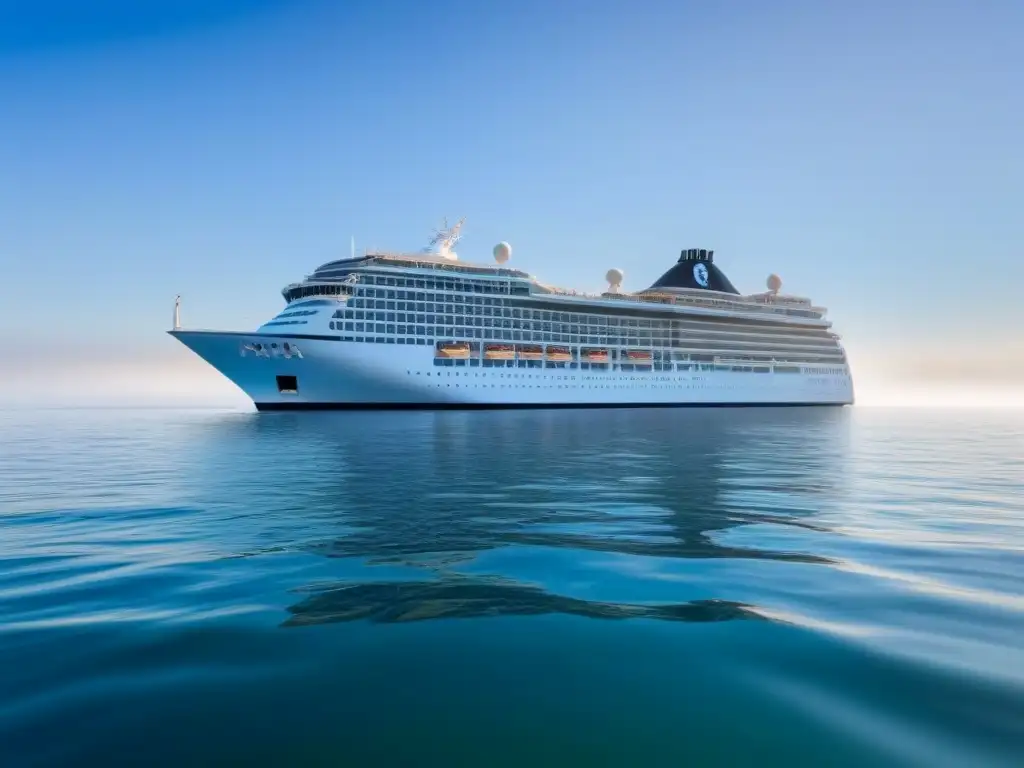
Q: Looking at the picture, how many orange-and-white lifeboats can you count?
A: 6